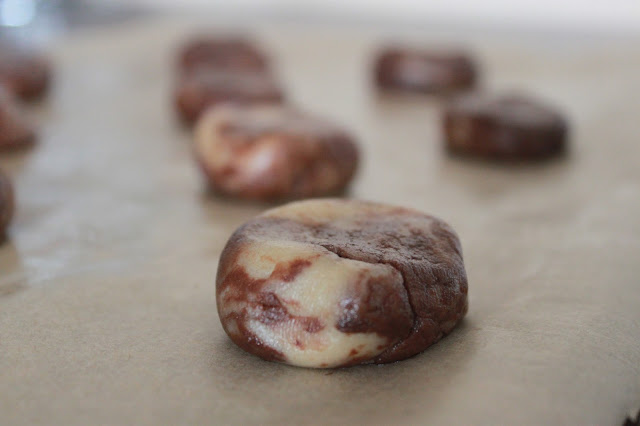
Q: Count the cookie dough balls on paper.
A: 9